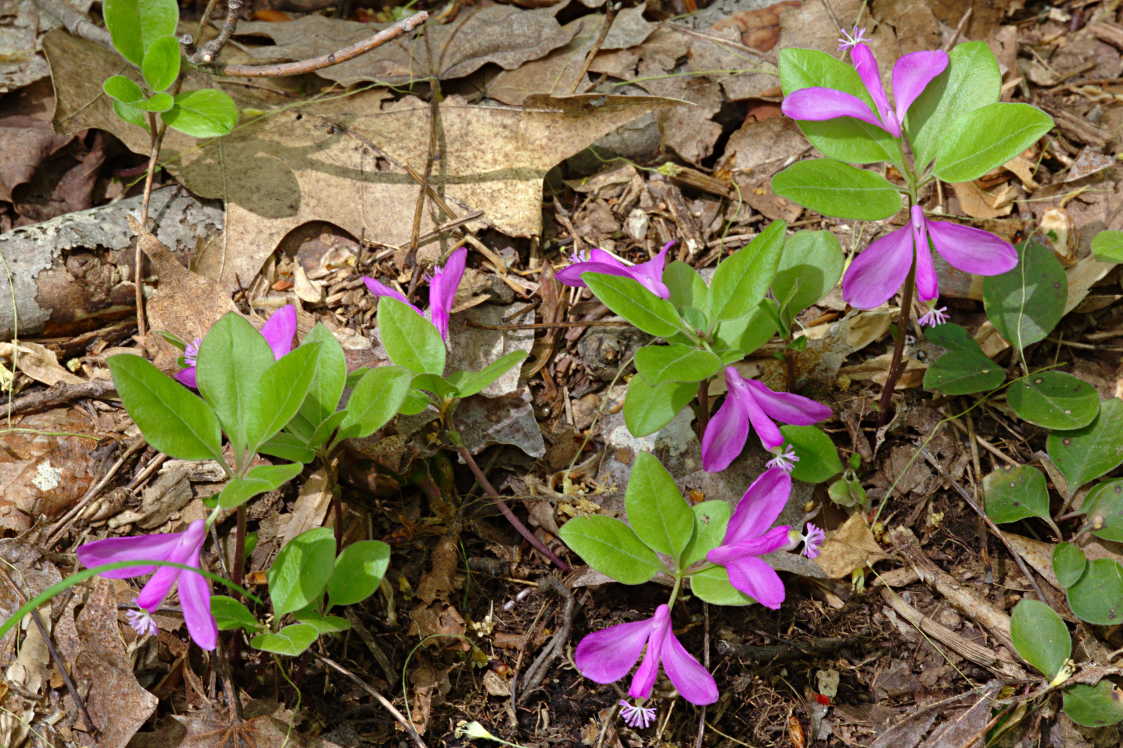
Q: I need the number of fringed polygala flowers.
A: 9